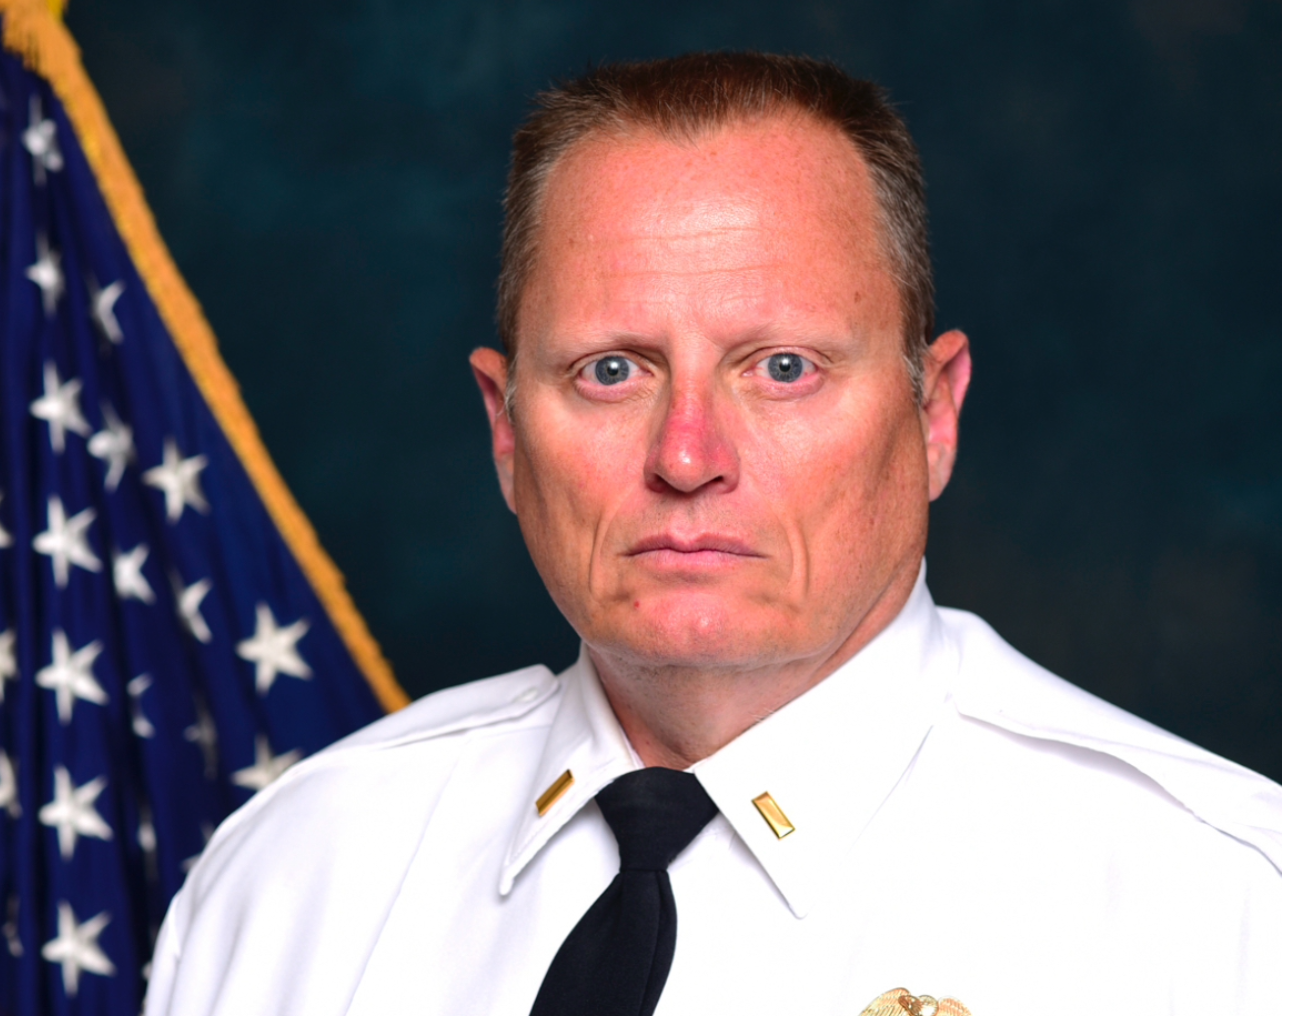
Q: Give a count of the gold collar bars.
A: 2